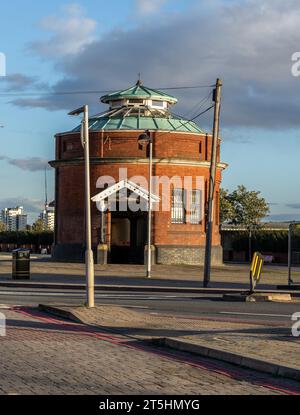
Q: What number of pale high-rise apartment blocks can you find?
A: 2